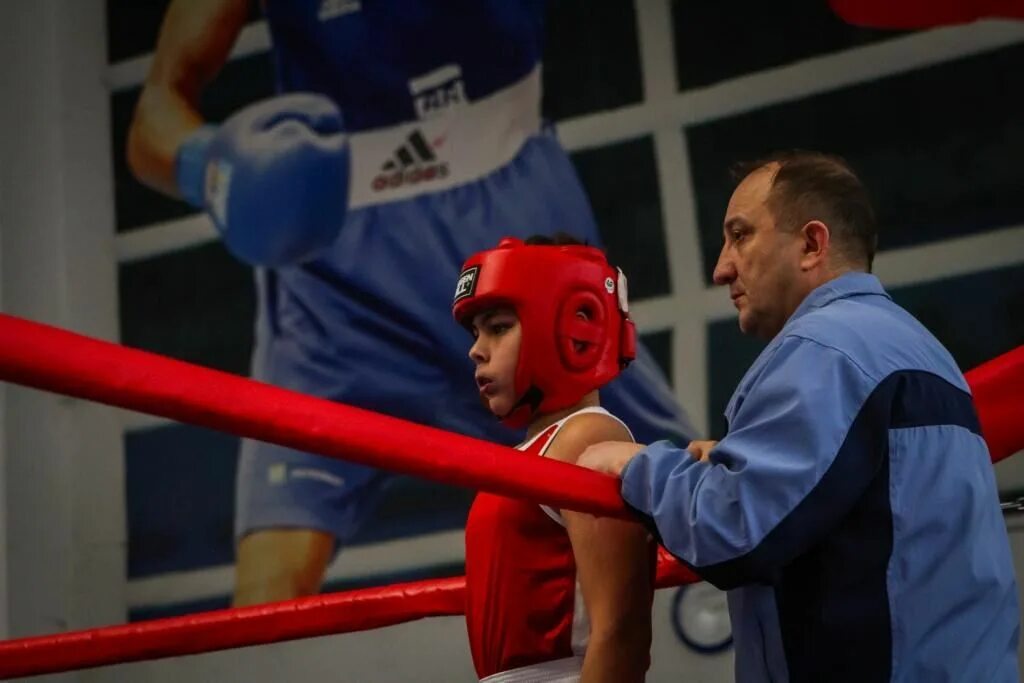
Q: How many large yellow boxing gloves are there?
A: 0